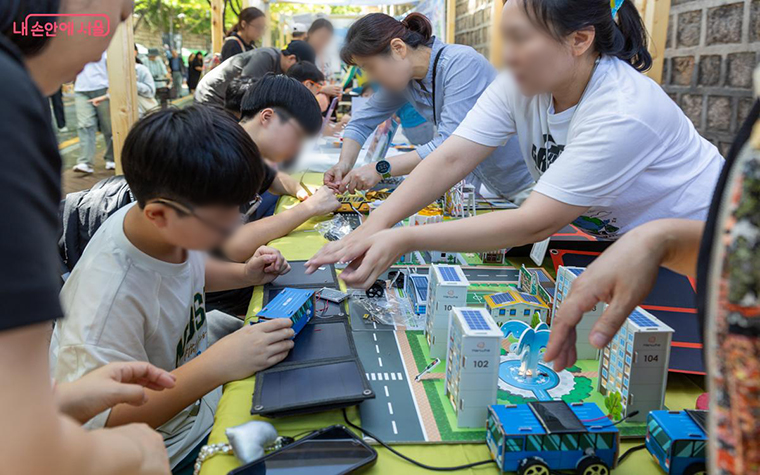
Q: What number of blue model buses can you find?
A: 3